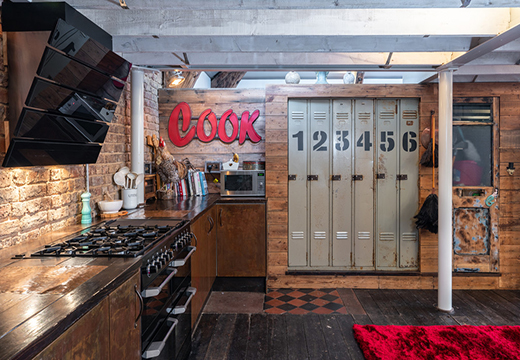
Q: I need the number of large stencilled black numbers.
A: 6